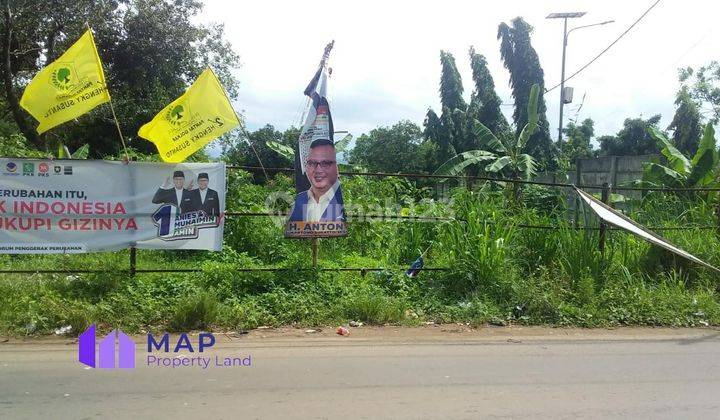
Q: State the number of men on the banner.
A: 2